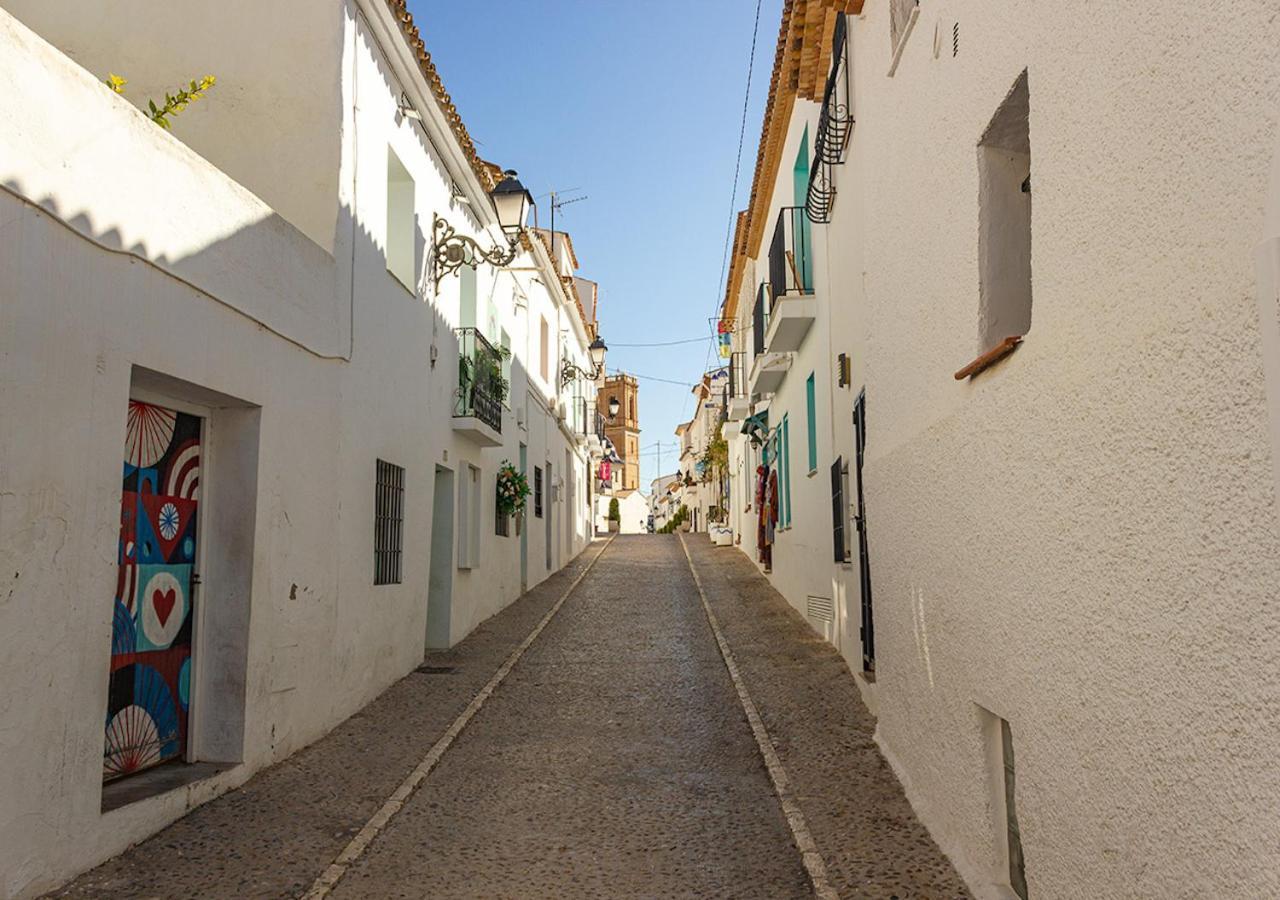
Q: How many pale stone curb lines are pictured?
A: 2